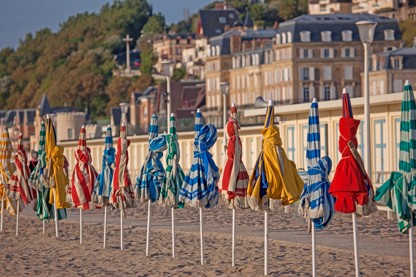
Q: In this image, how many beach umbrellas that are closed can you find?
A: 15